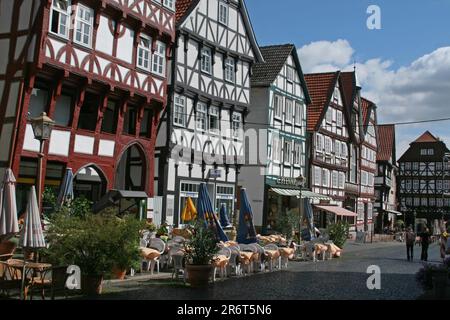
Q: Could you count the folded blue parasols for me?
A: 5